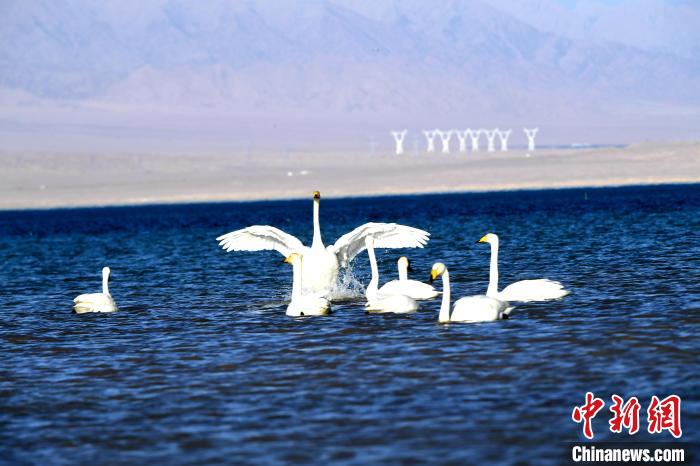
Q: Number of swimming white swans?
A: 7